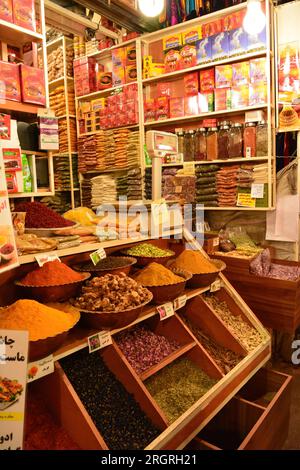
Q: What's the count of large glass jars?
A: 8